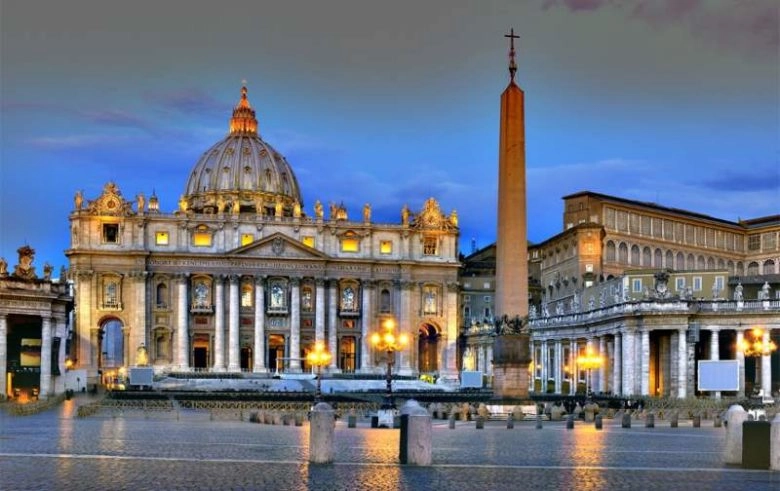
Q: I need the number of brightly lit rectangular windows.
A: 6